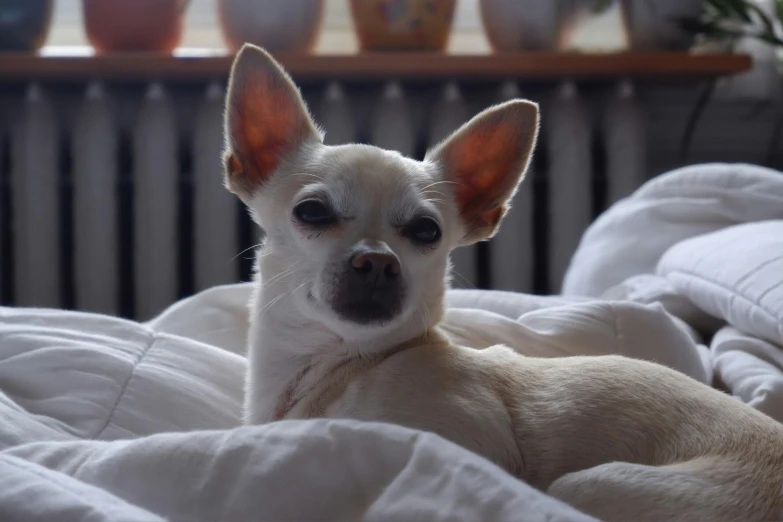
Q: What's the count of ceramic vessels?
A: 6